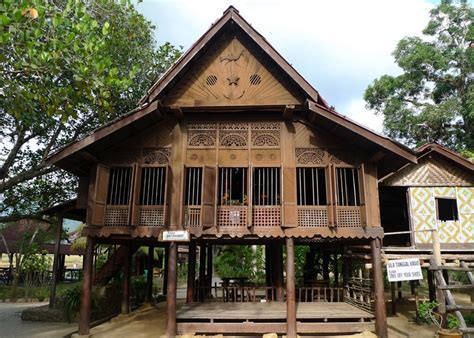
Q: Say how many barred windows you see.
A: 7